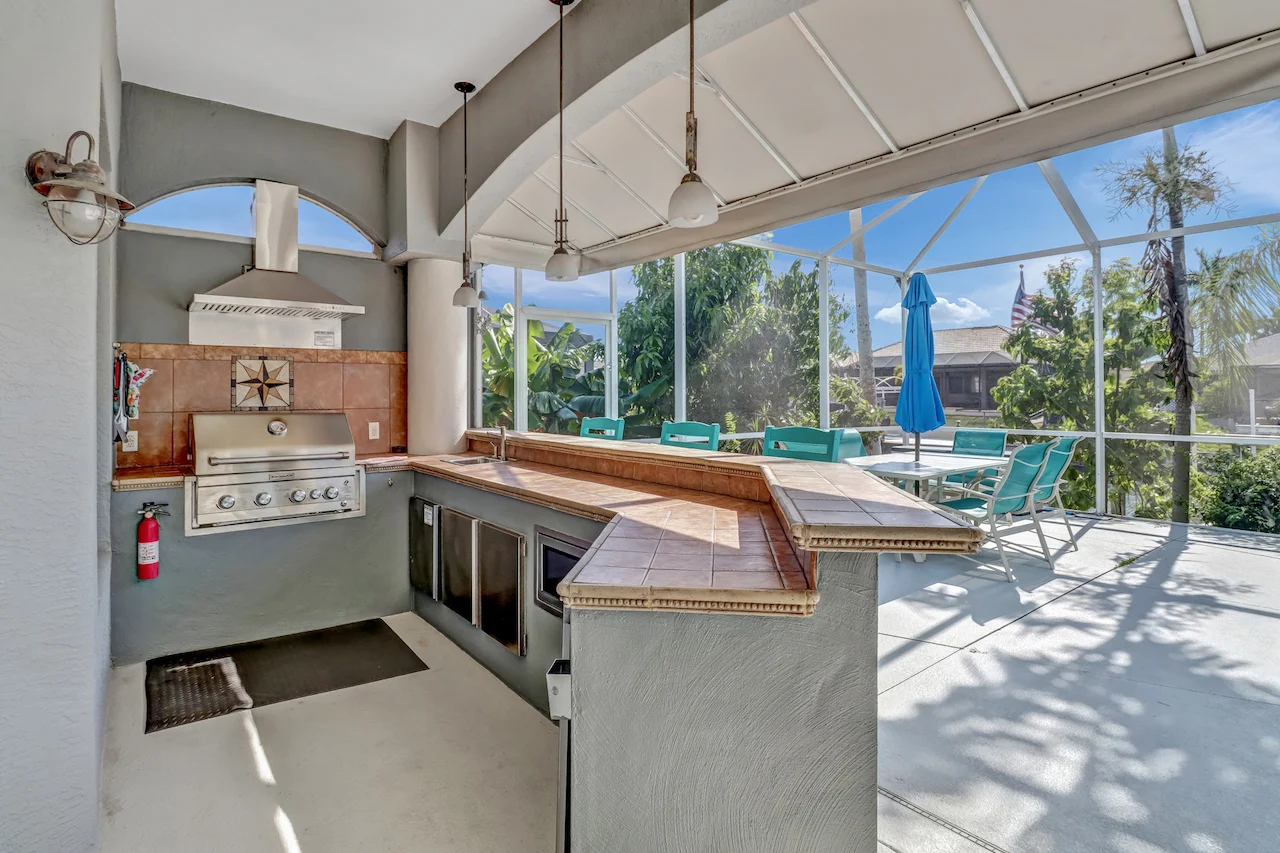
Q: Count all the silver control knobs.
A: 5